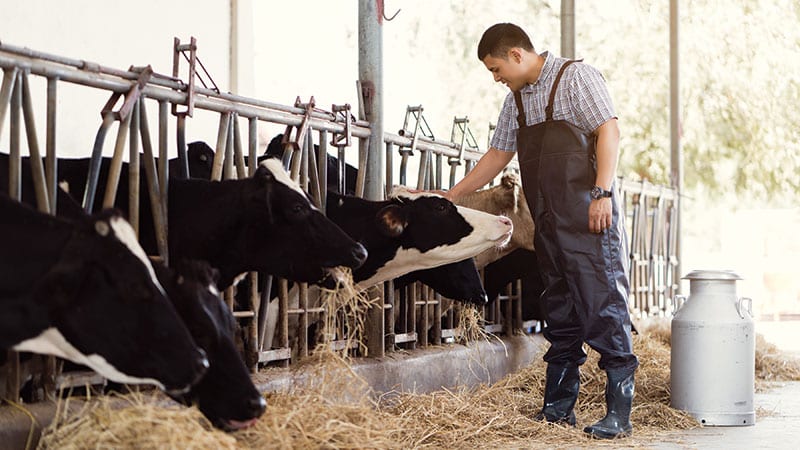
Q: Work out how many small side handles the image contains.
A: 2